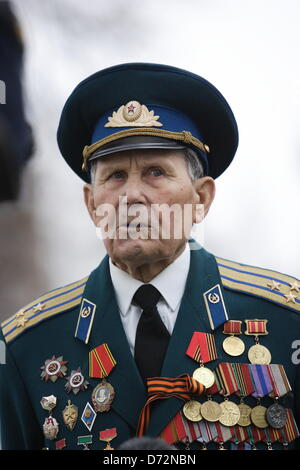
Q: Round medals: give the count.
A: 9